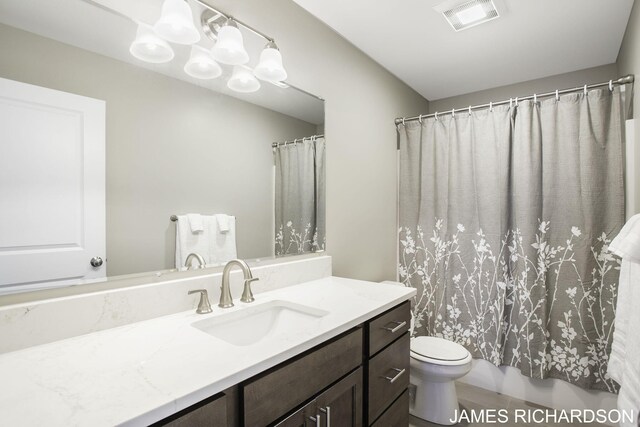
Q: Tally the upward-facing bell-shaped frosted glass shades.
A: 0